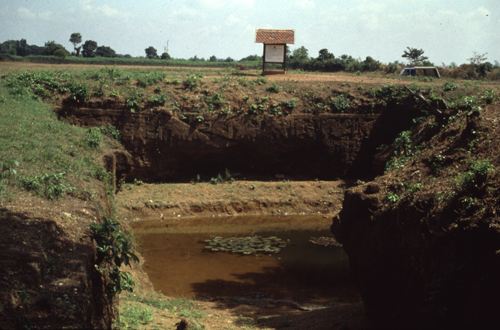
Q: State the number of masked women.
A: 0